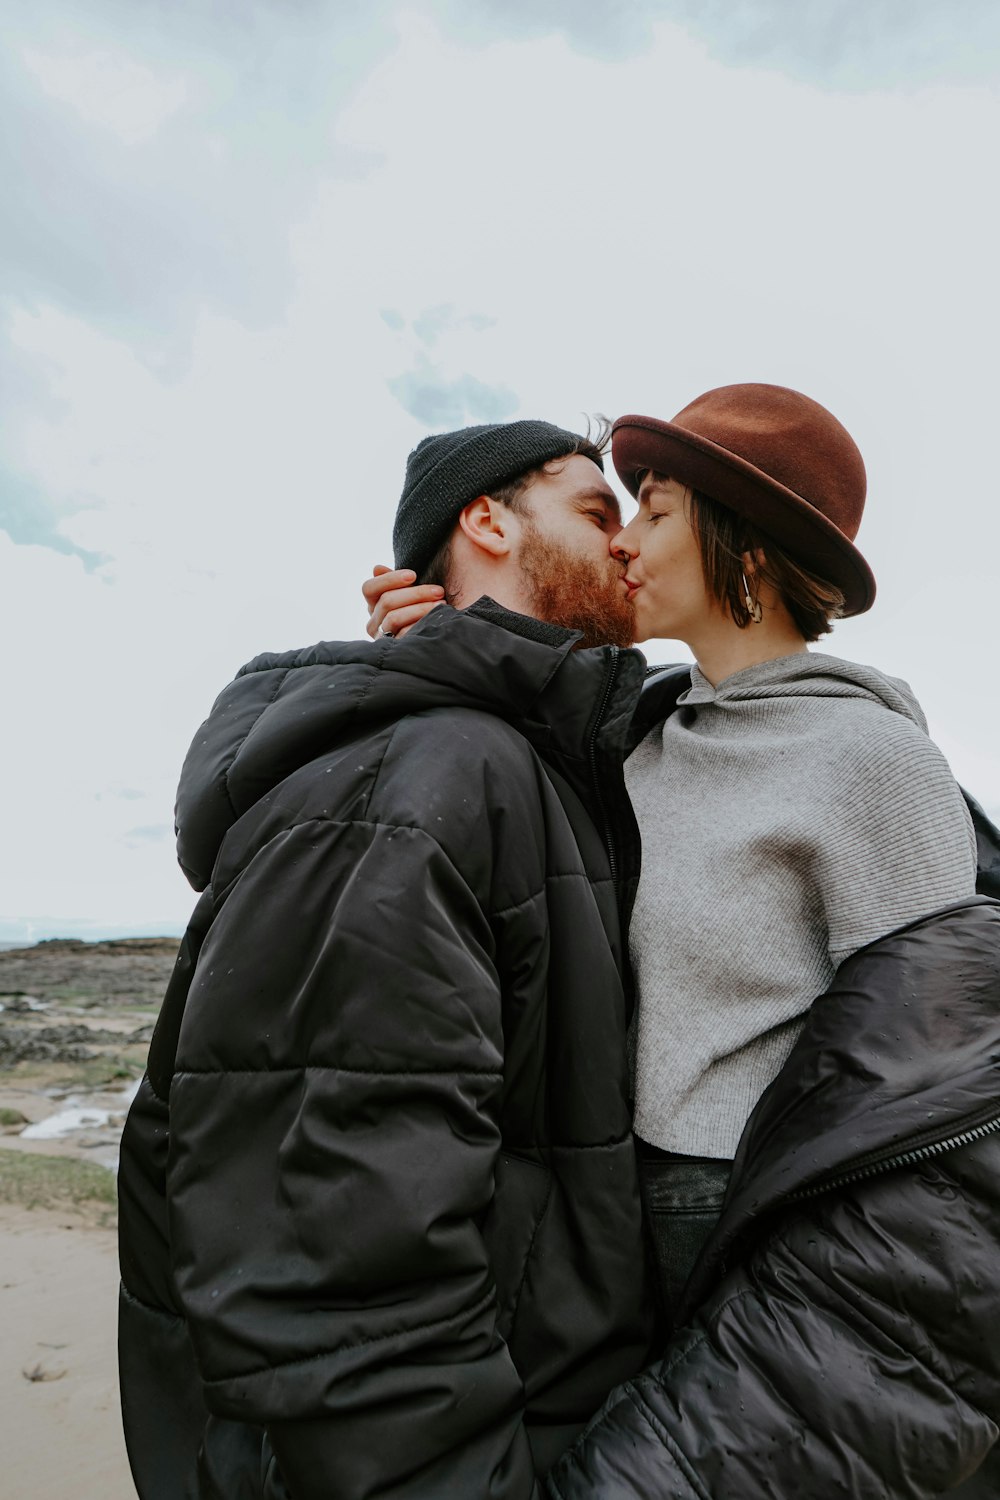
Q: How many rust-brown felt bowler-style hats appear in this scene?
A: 1